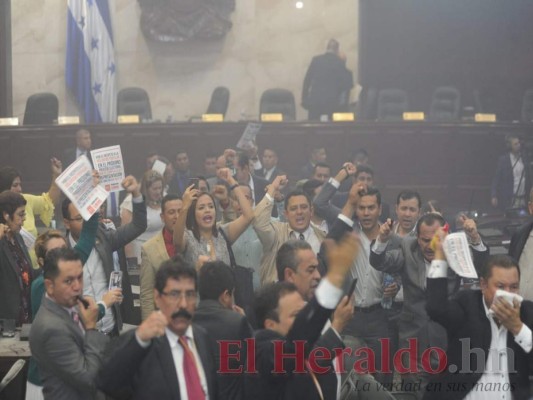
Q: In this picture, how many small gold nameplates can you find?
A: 8